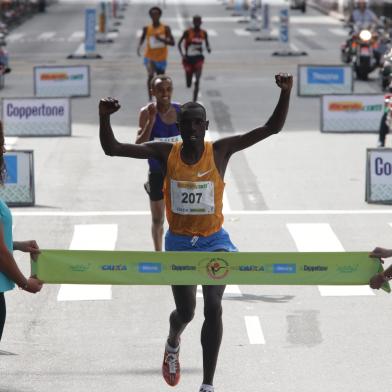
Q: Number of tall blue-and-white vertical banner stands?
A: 2